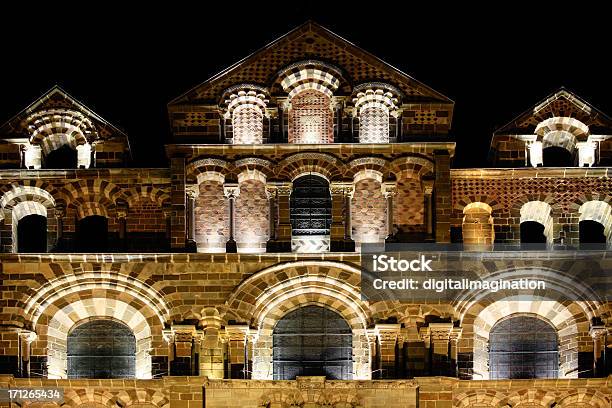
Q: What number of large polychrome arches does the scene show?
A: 3